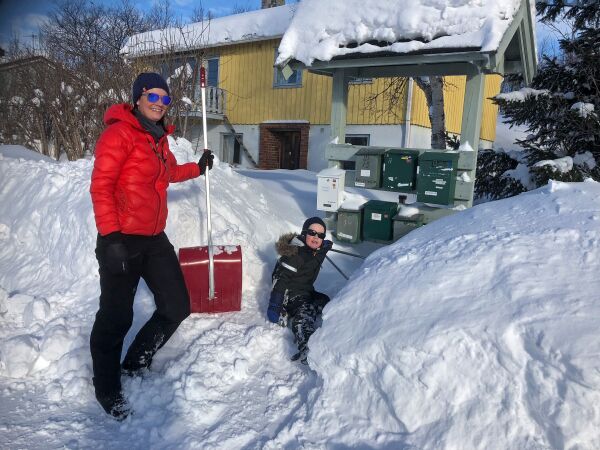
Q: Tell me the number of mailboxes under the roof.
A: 7